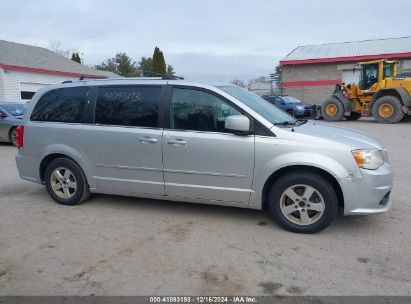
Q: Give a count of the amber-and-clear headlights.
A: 1